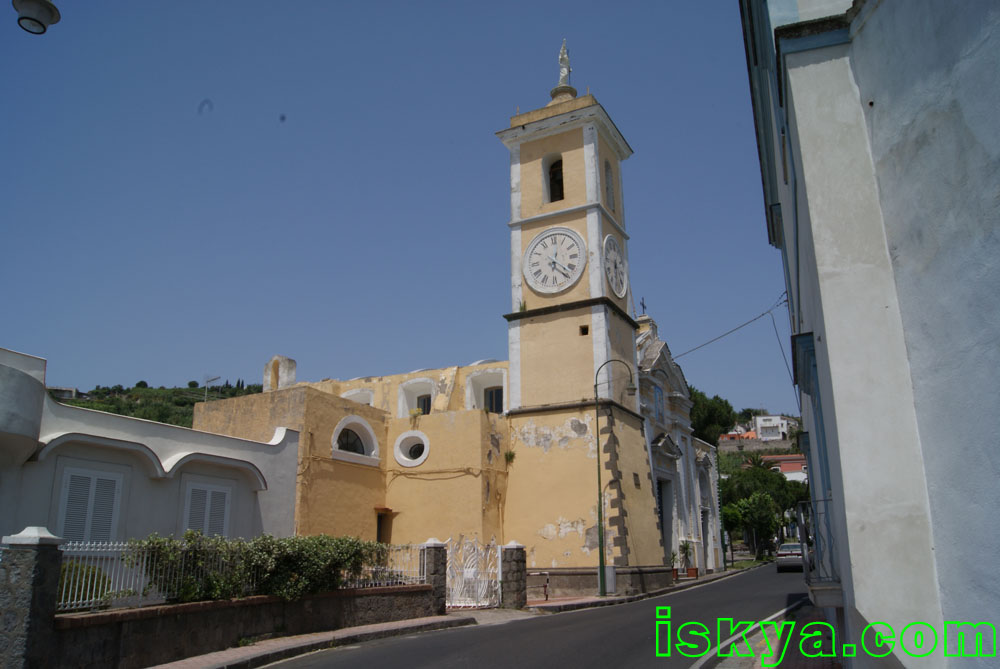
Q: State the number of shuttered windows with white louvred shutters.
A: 2